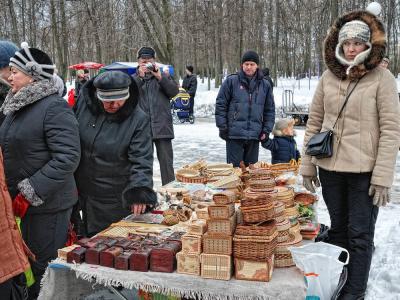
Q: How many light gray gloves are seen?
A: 2